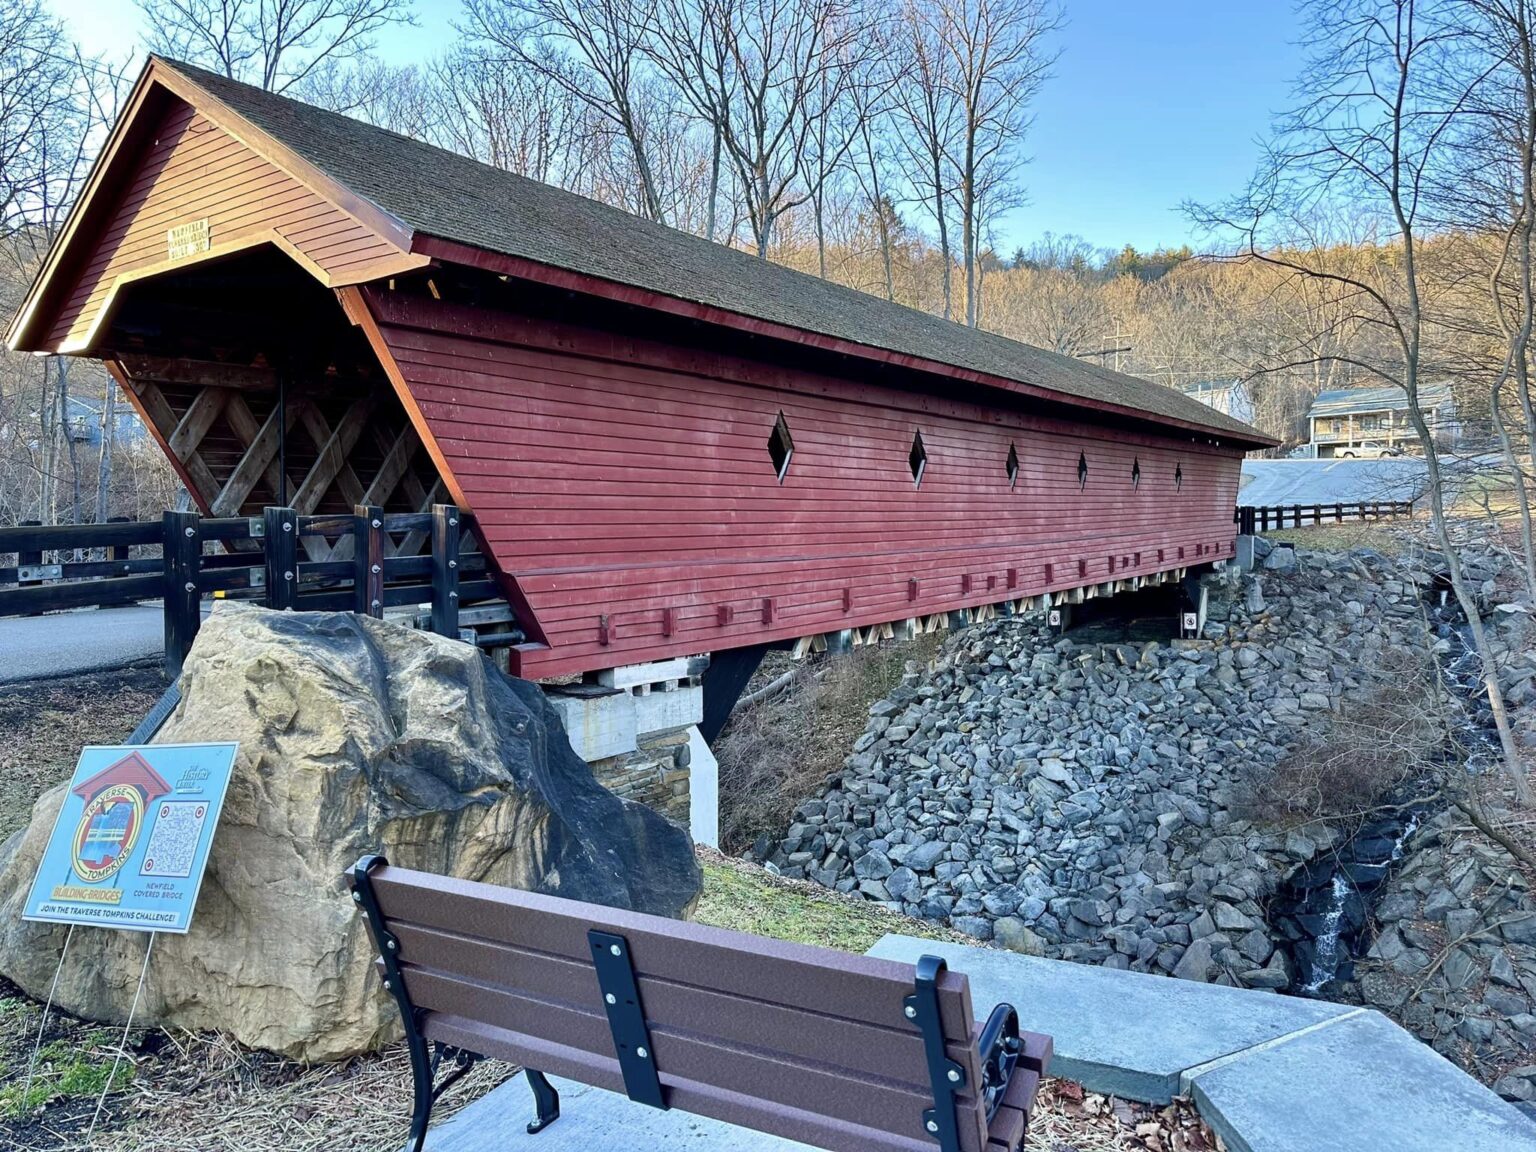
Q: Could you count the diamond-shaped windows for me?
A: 6